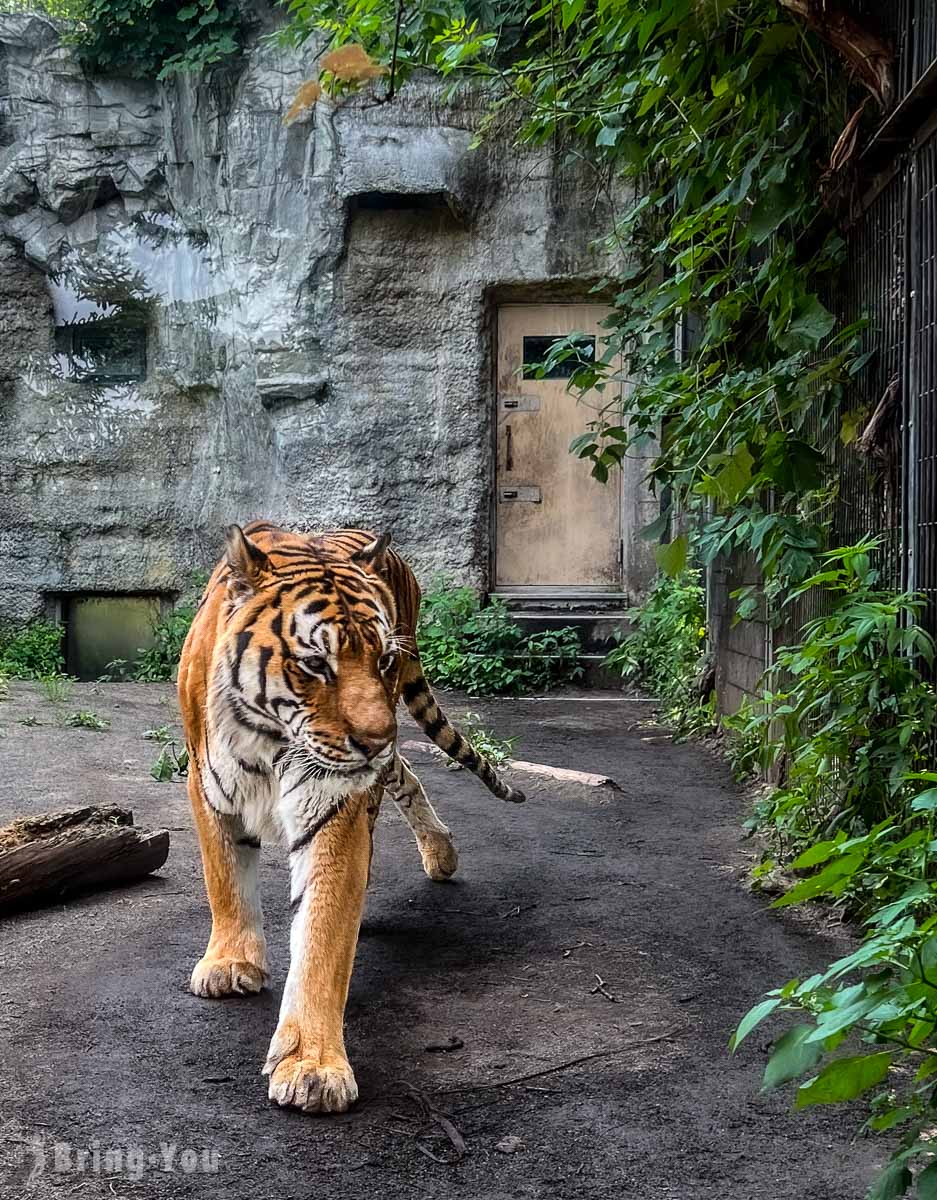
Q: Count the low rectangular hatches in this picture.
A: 1